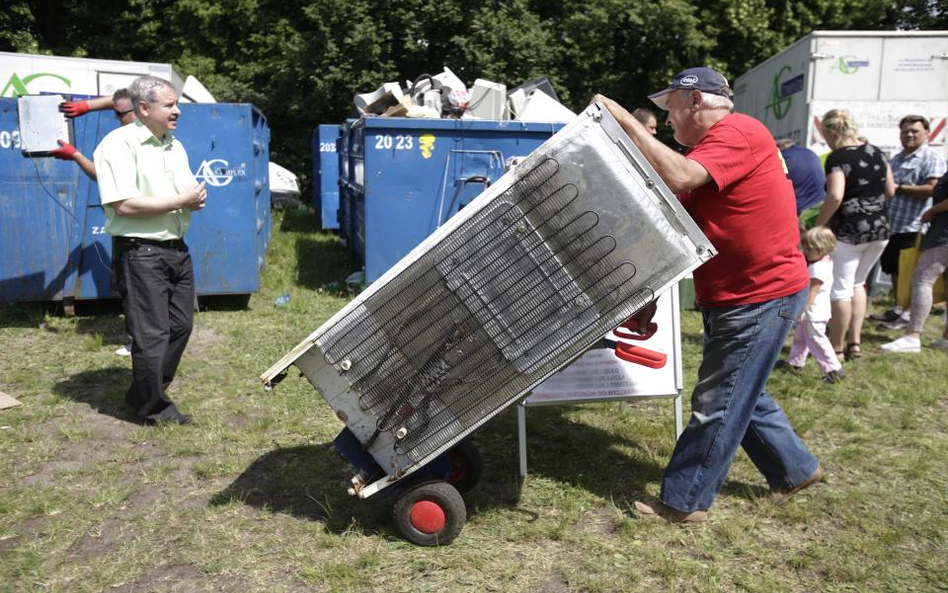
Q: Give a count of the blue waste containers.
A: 3